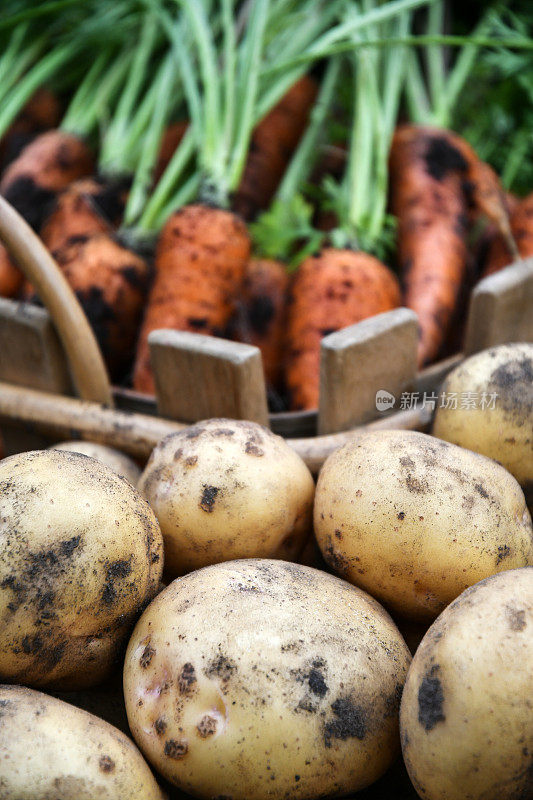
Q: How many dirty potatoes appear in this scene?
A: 8